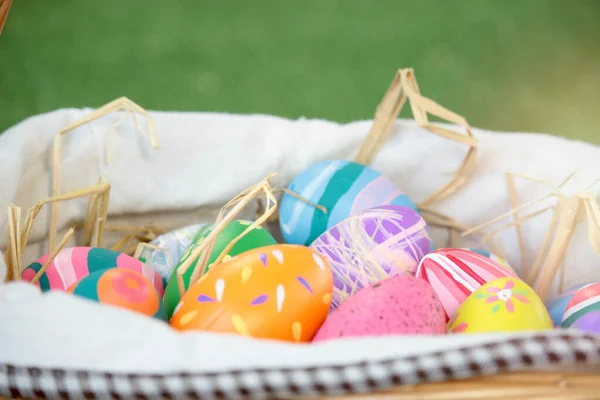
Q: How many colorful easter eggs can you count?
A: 13